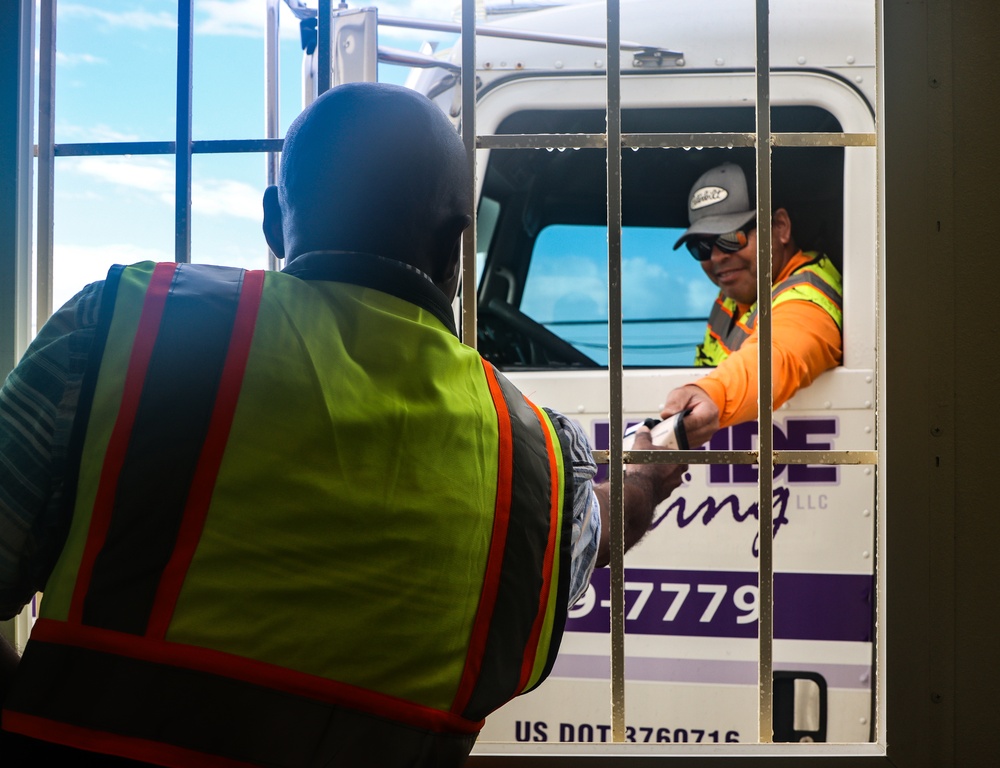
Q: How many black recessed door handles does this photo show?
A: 1